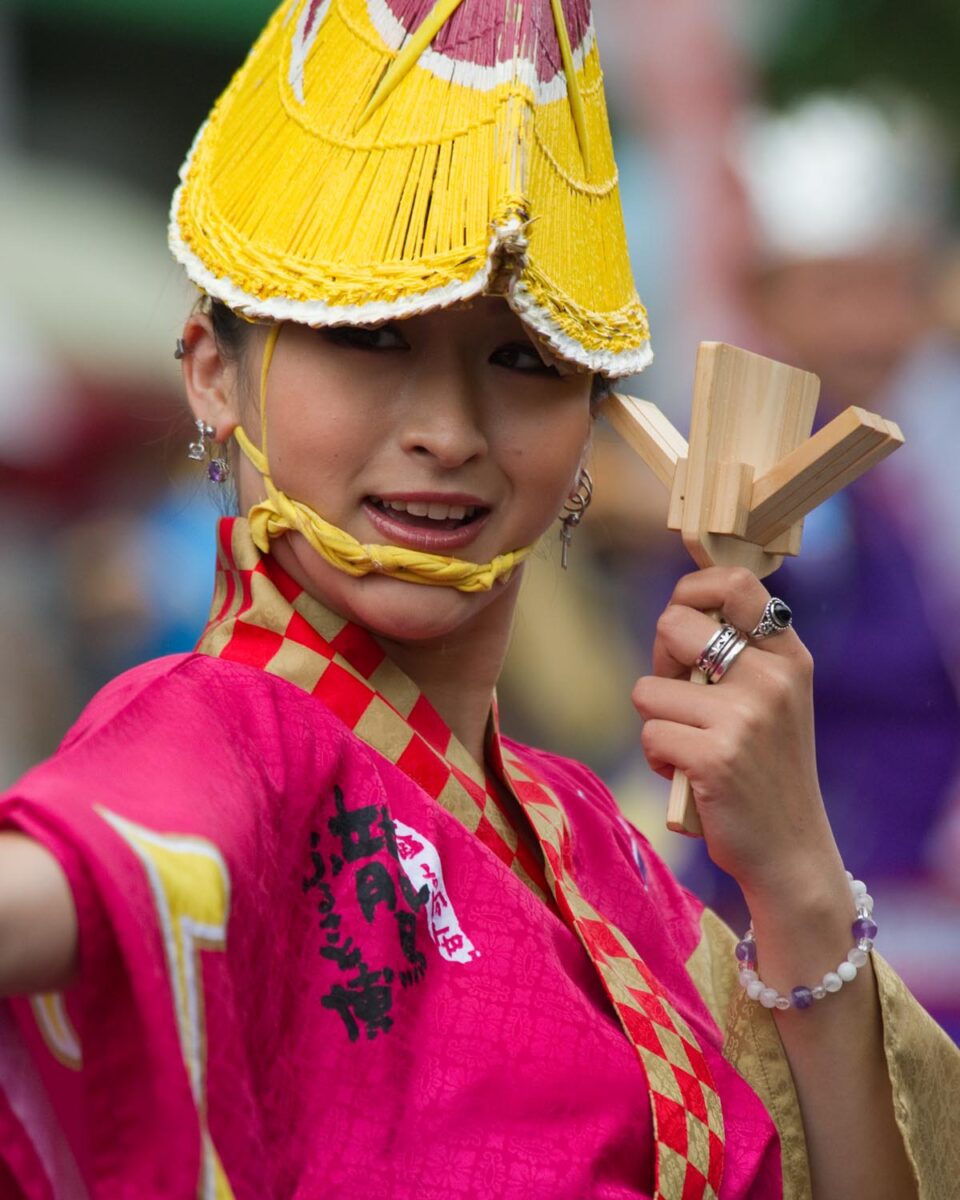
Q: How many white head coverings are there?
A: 1